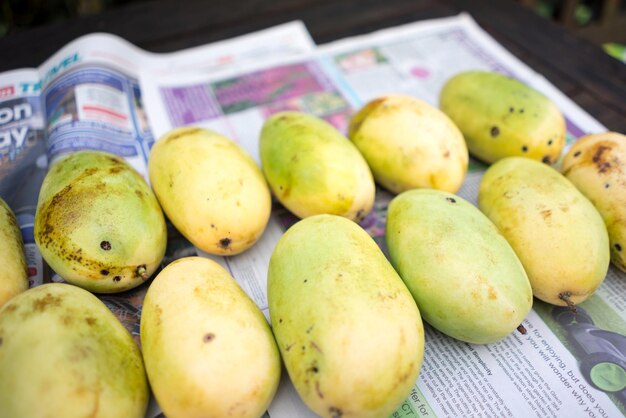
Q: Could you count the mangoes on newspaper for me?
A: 12